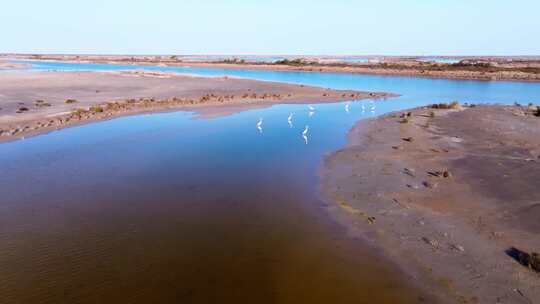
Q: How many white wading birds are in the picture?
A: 7